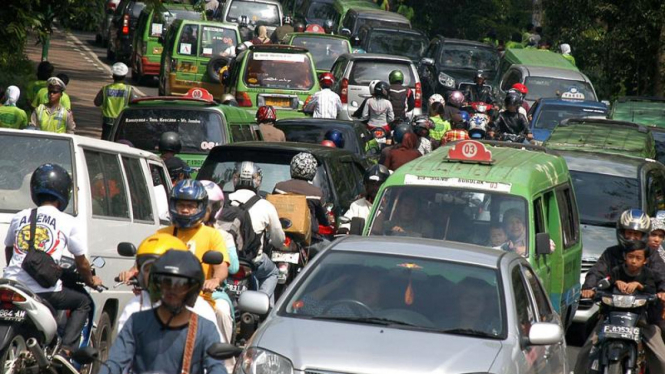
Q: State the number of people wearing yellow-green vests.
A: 2